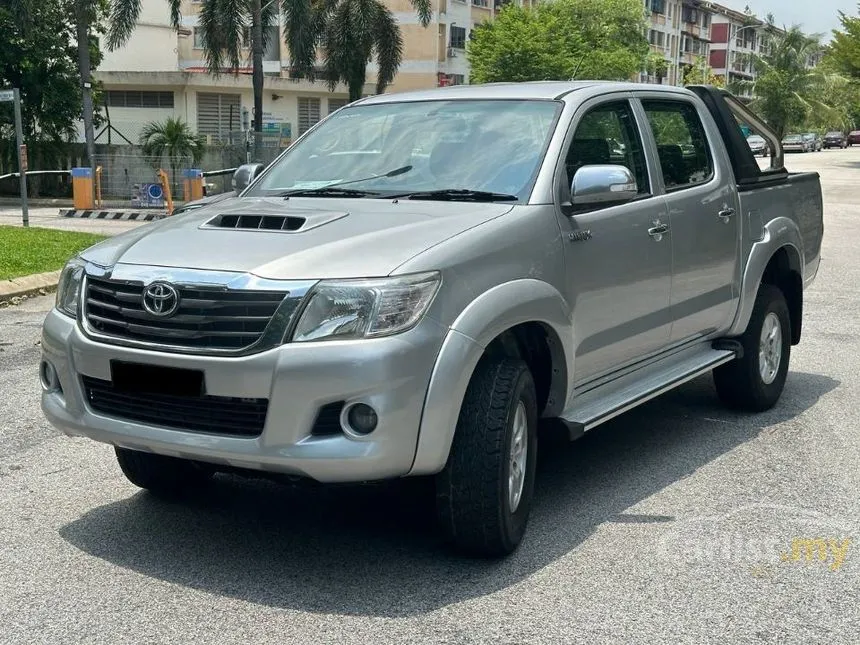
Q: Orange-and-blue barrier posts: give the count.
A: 2